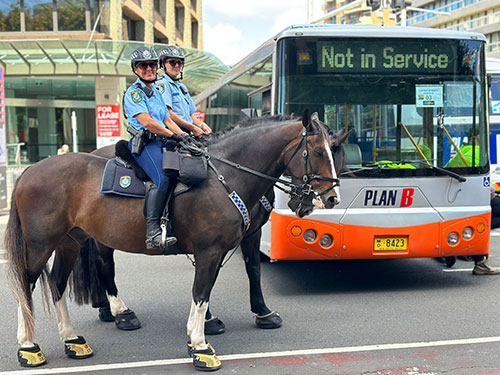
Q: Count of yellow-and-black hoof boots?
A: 4